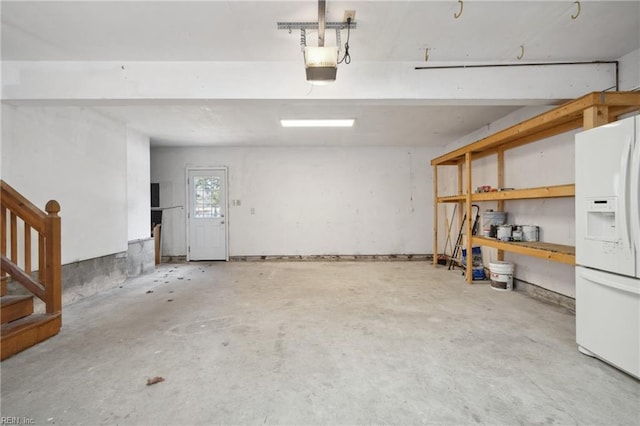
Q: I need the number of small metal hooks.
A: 4